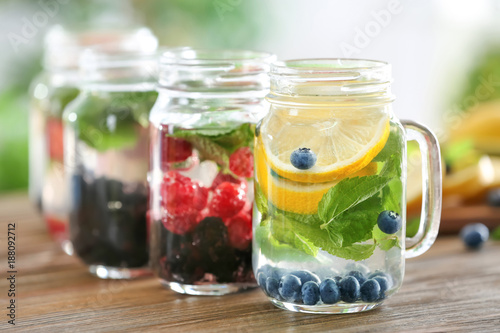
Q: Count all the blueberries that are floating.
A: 2